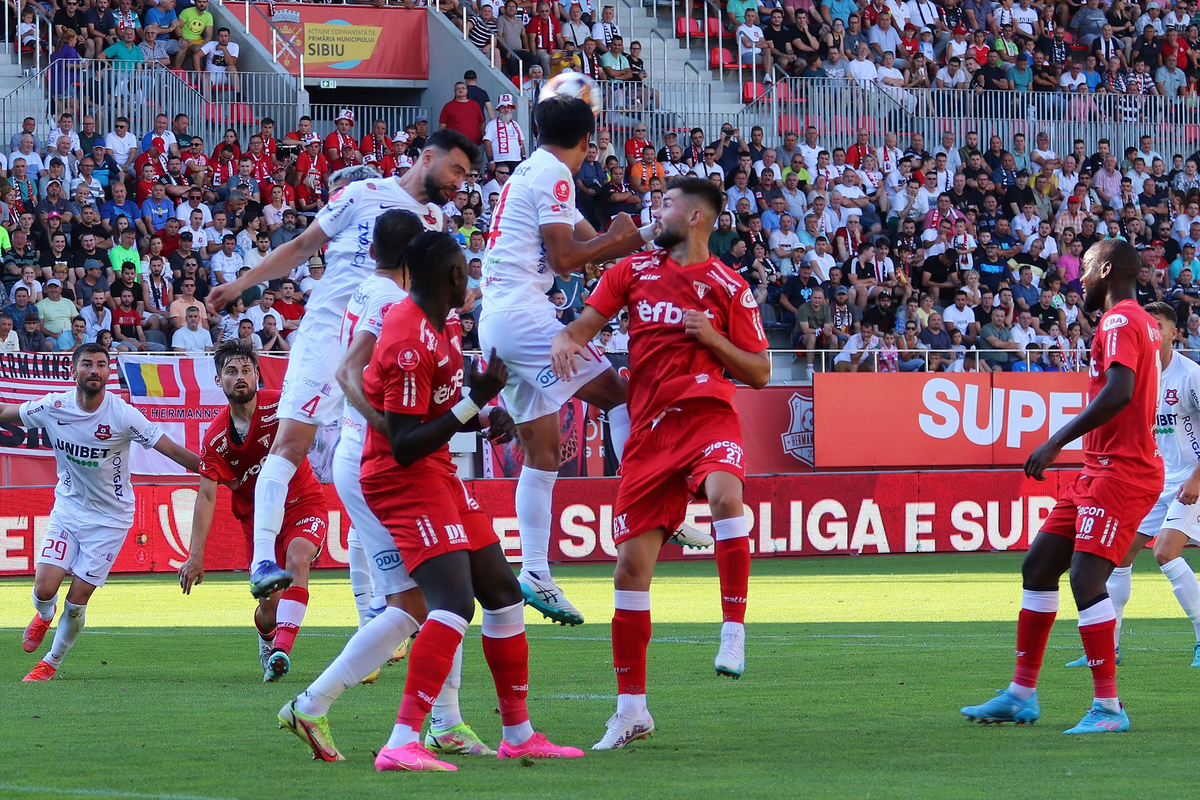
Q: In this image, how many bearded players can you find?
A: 5